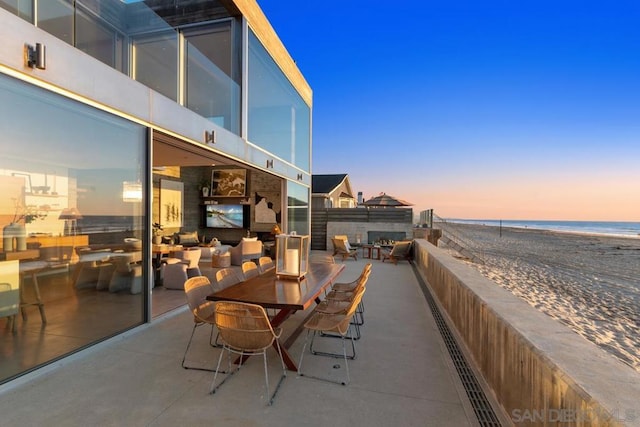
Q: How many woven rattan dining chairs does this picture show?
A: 10